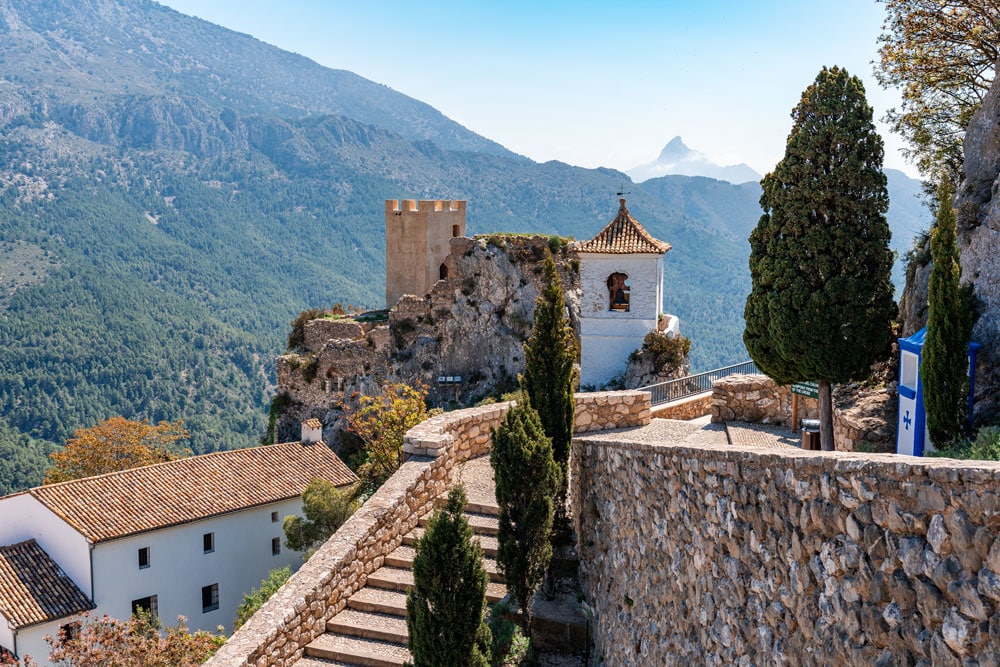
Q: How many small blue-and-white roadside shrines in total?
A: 1